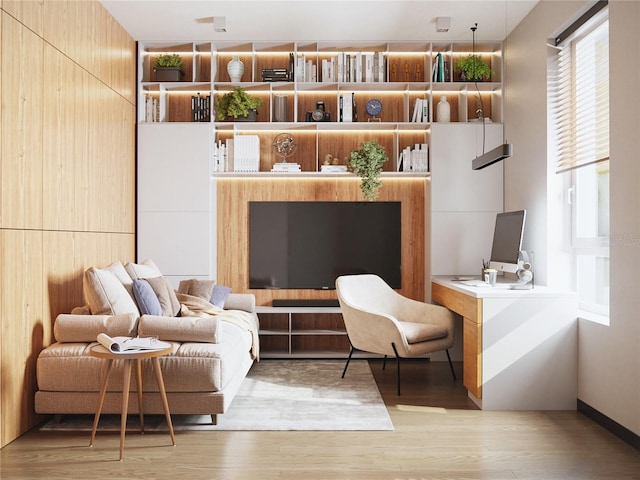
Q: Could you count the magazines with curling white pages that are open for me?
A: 1